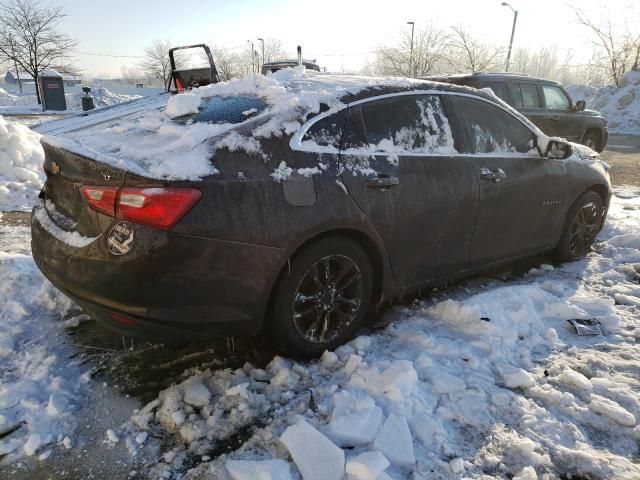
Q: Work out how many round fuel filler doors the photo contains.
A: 0